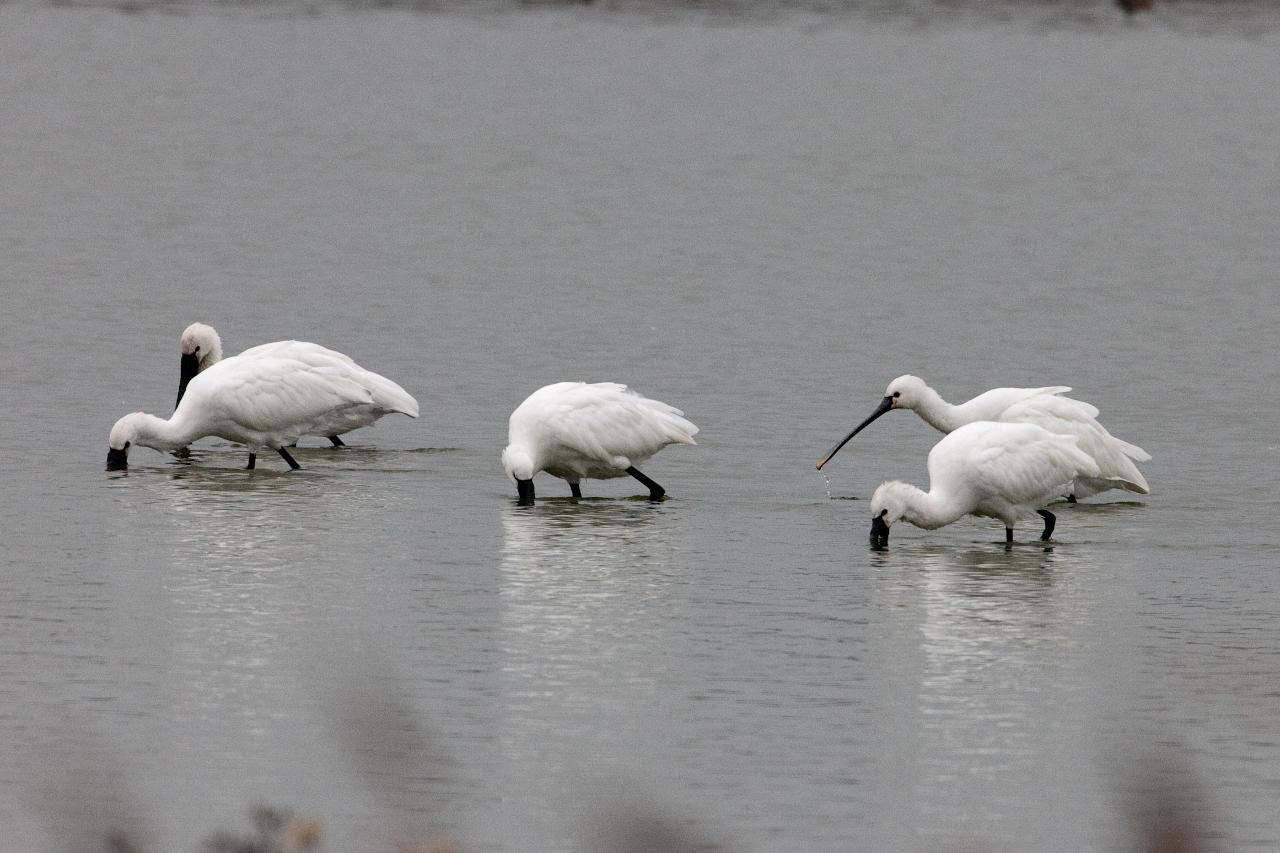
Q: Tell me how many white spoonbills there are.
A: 5